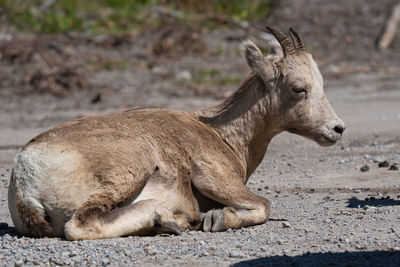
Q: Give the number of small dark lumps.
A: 3